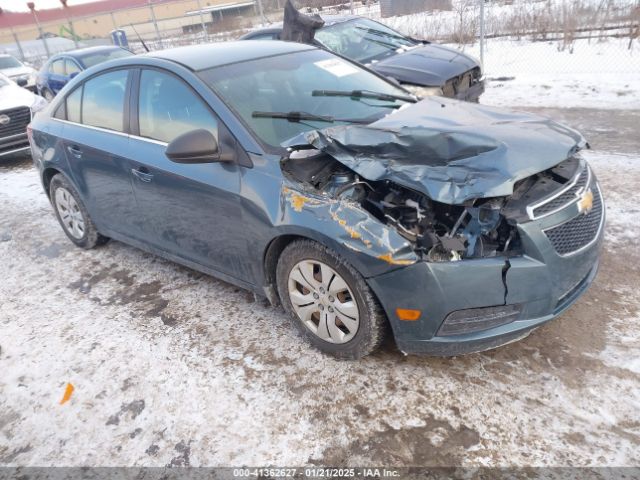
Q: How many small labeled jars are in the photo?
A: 0